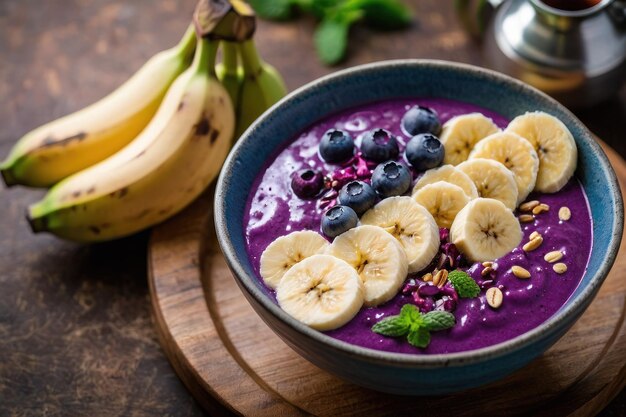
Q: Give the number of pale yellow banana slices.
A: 11